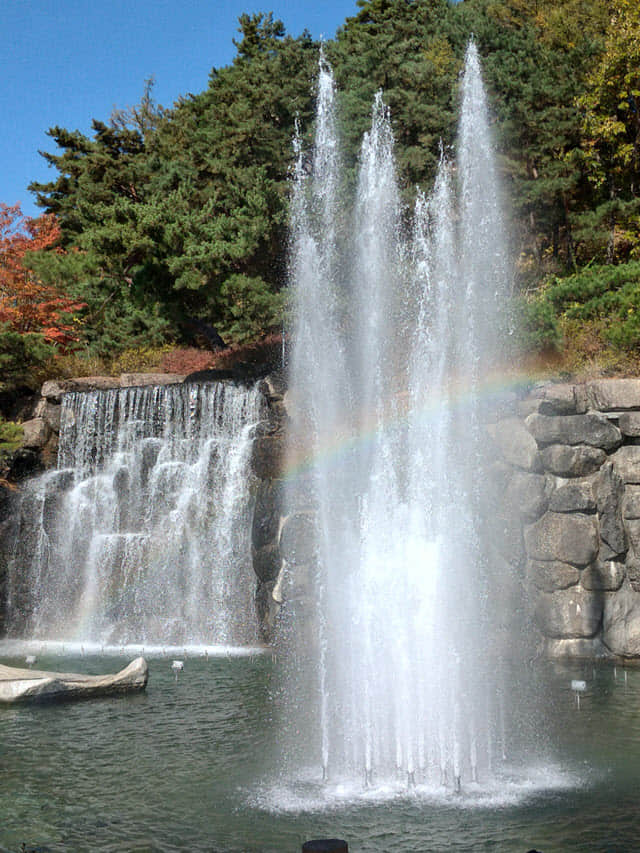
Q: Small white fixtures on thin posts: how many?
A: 3